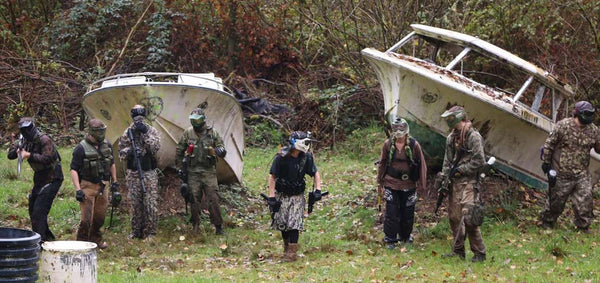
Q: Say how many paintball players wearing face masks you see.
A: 8